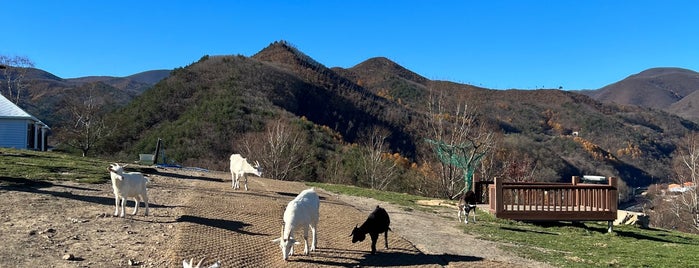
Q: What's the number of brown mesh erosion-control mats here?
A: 1